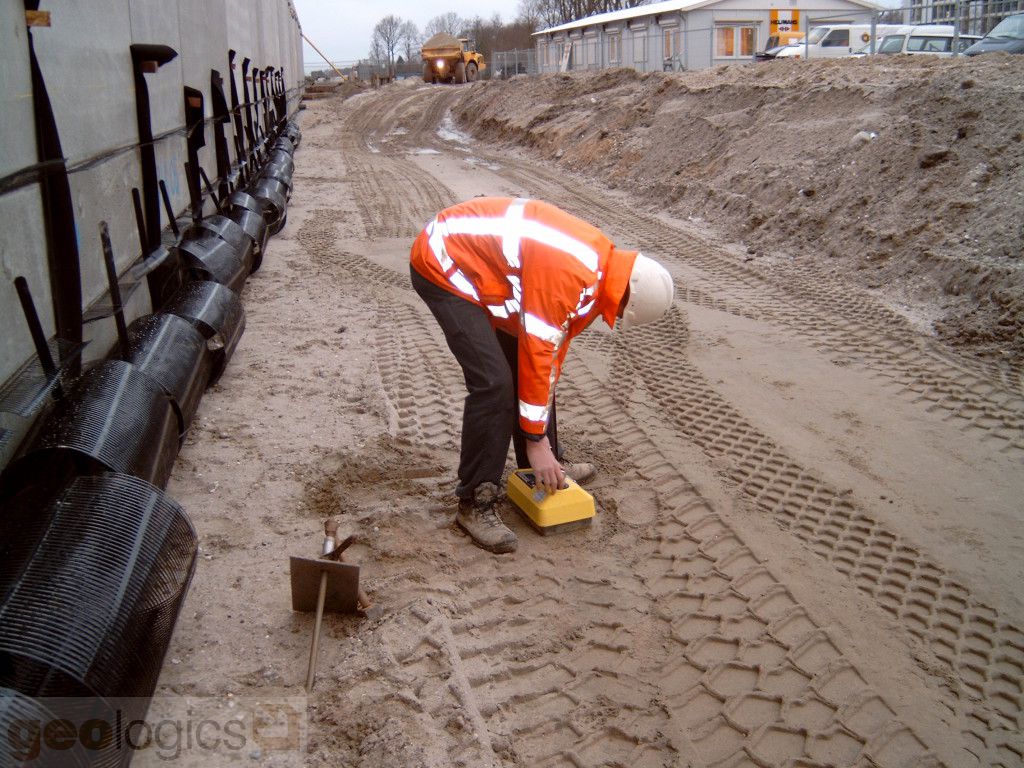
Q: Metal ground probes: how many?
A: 1